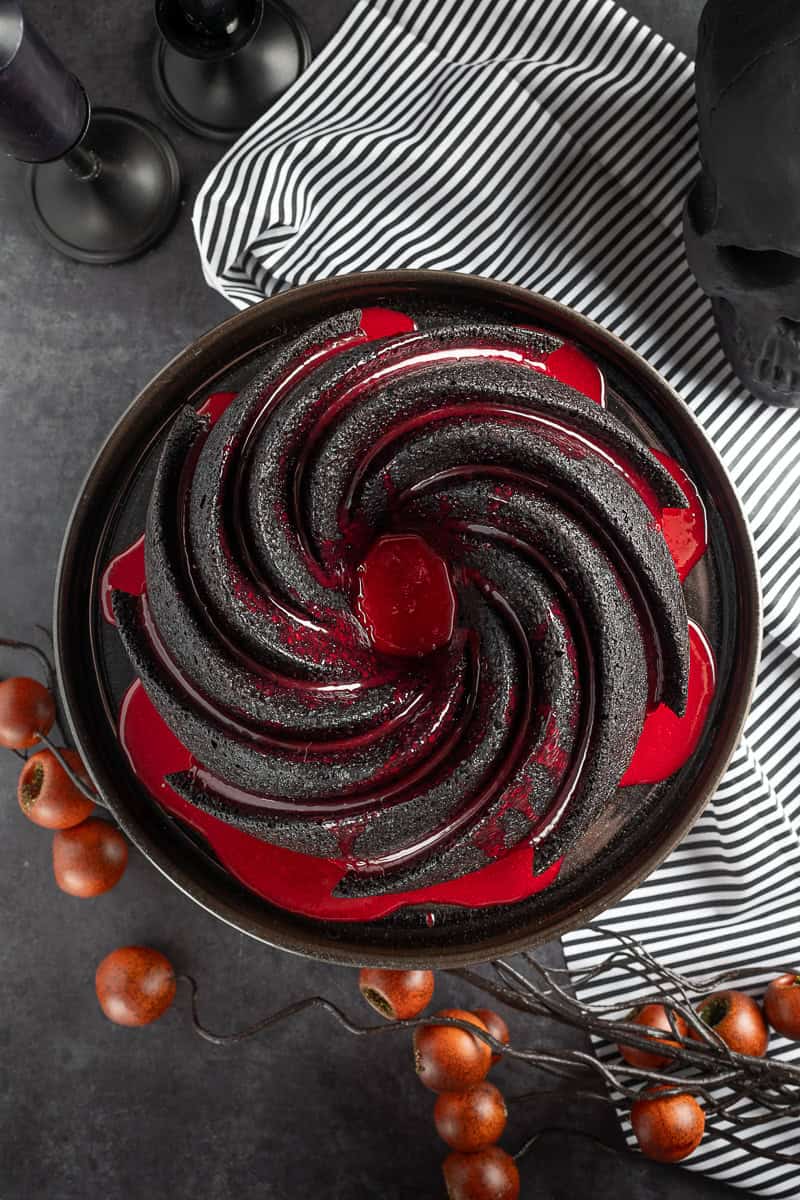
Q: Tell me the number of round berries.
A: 13